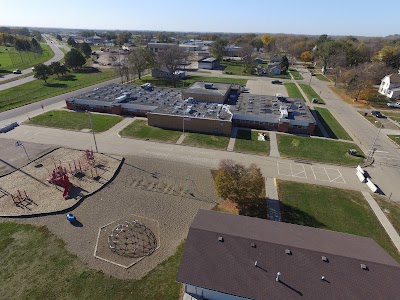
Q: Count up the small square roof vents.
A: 5